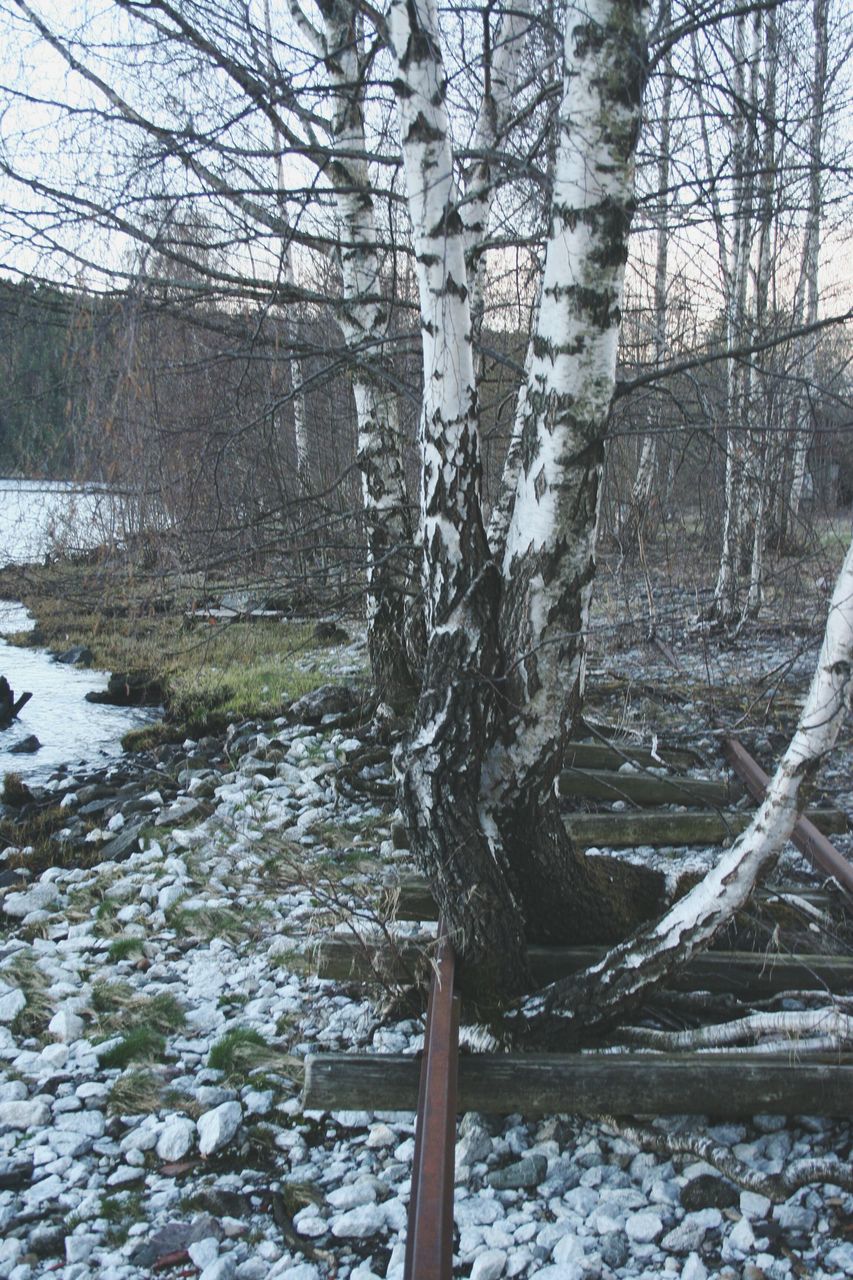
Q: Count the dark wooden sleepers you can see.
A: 6